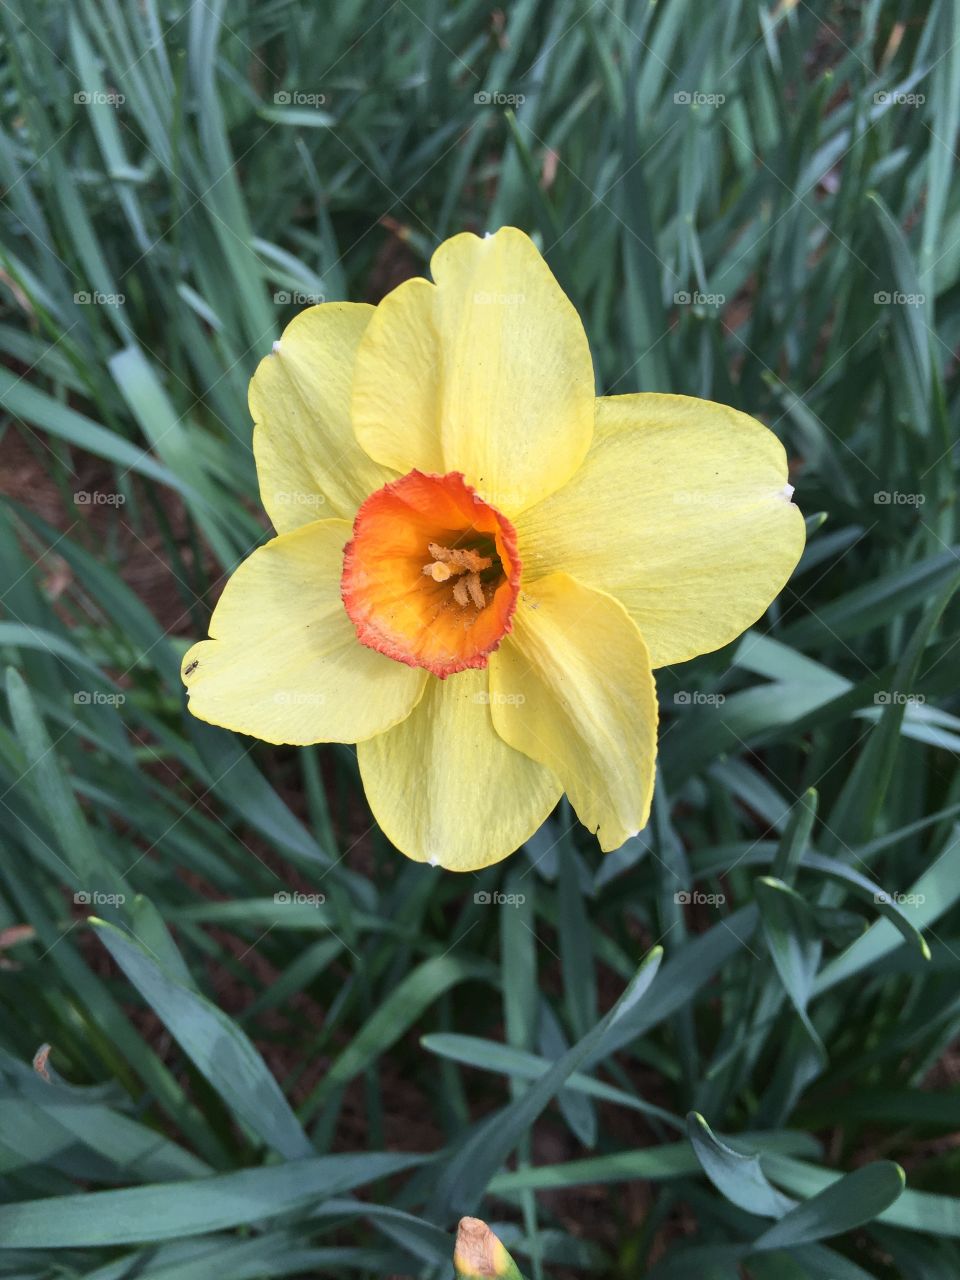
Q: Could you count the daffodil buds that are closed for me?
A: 1